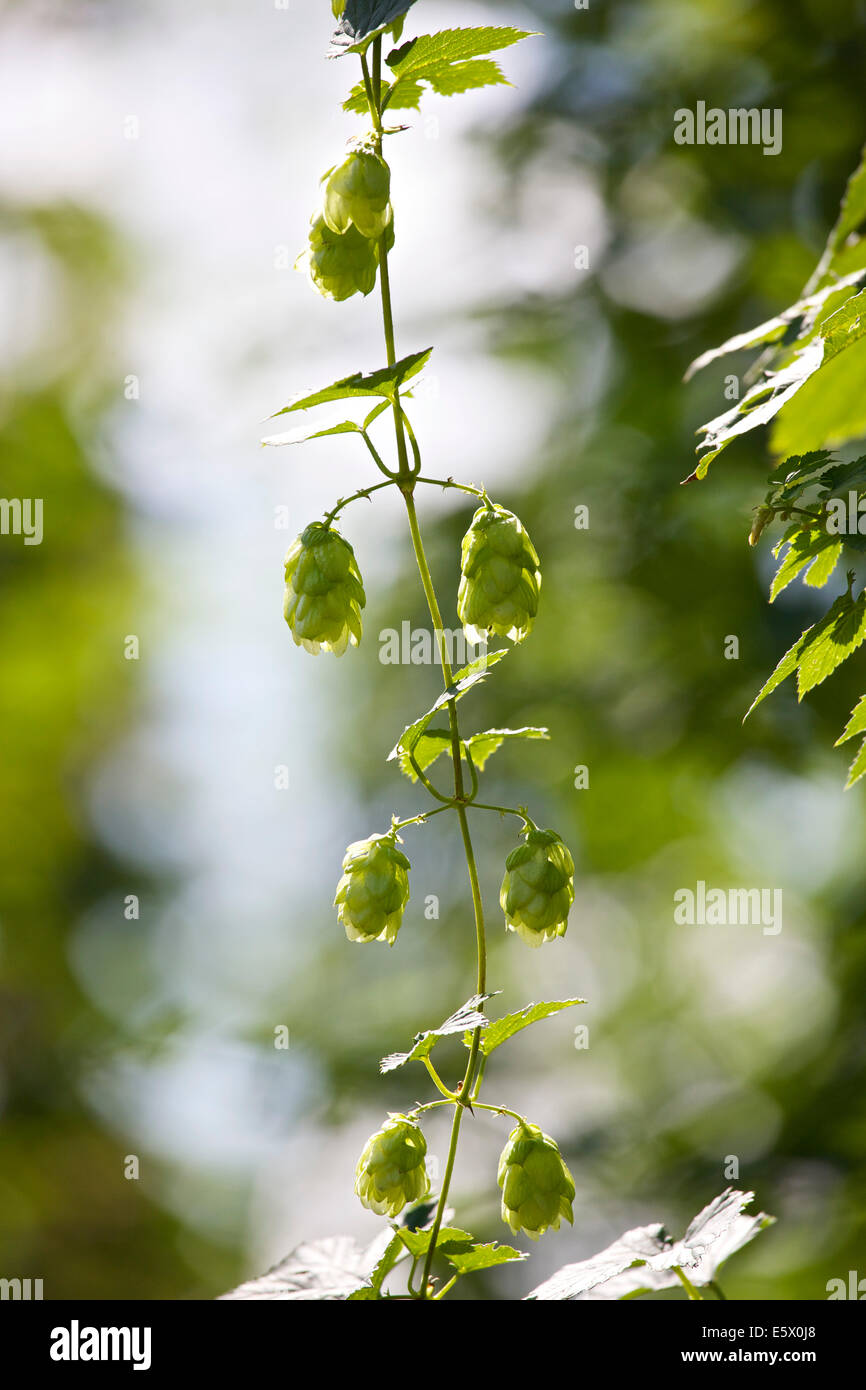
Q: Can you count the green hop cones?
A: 8